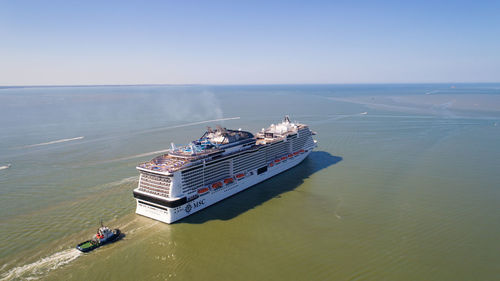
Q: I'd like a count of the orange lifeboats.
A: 10